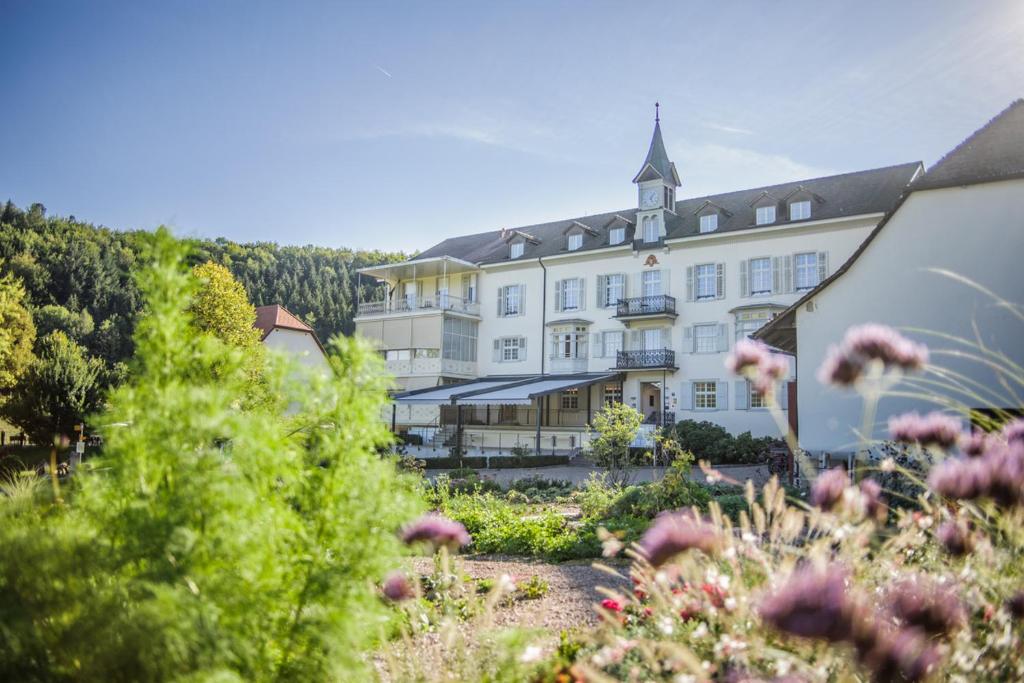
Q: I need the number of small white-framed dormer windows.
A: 6